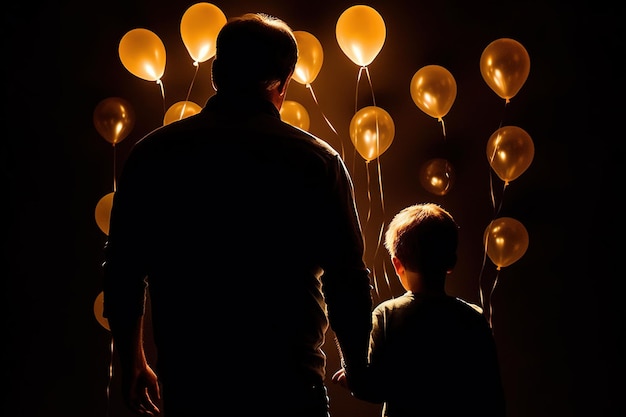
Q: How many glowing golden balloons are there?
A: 15